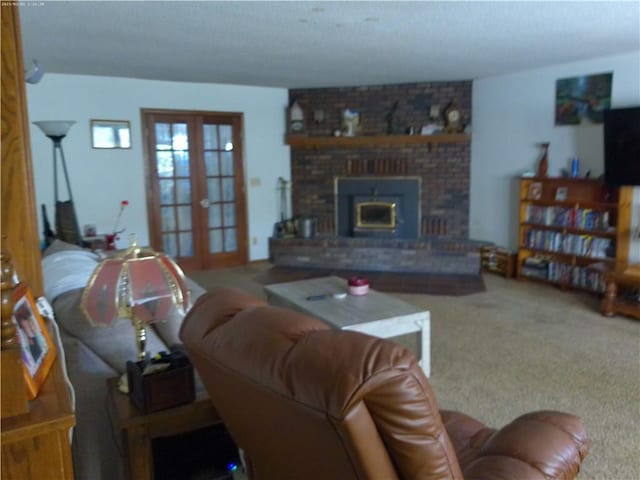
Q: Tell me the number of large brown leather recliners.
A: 1